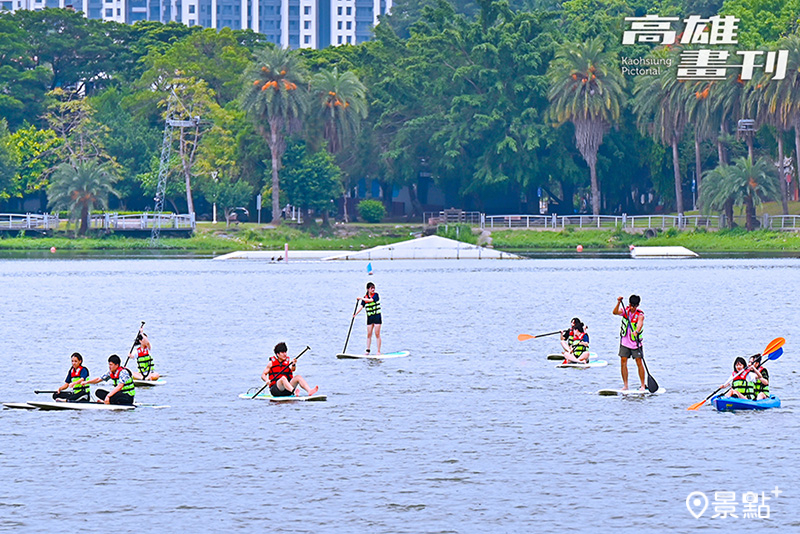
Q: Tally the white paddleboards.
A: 8